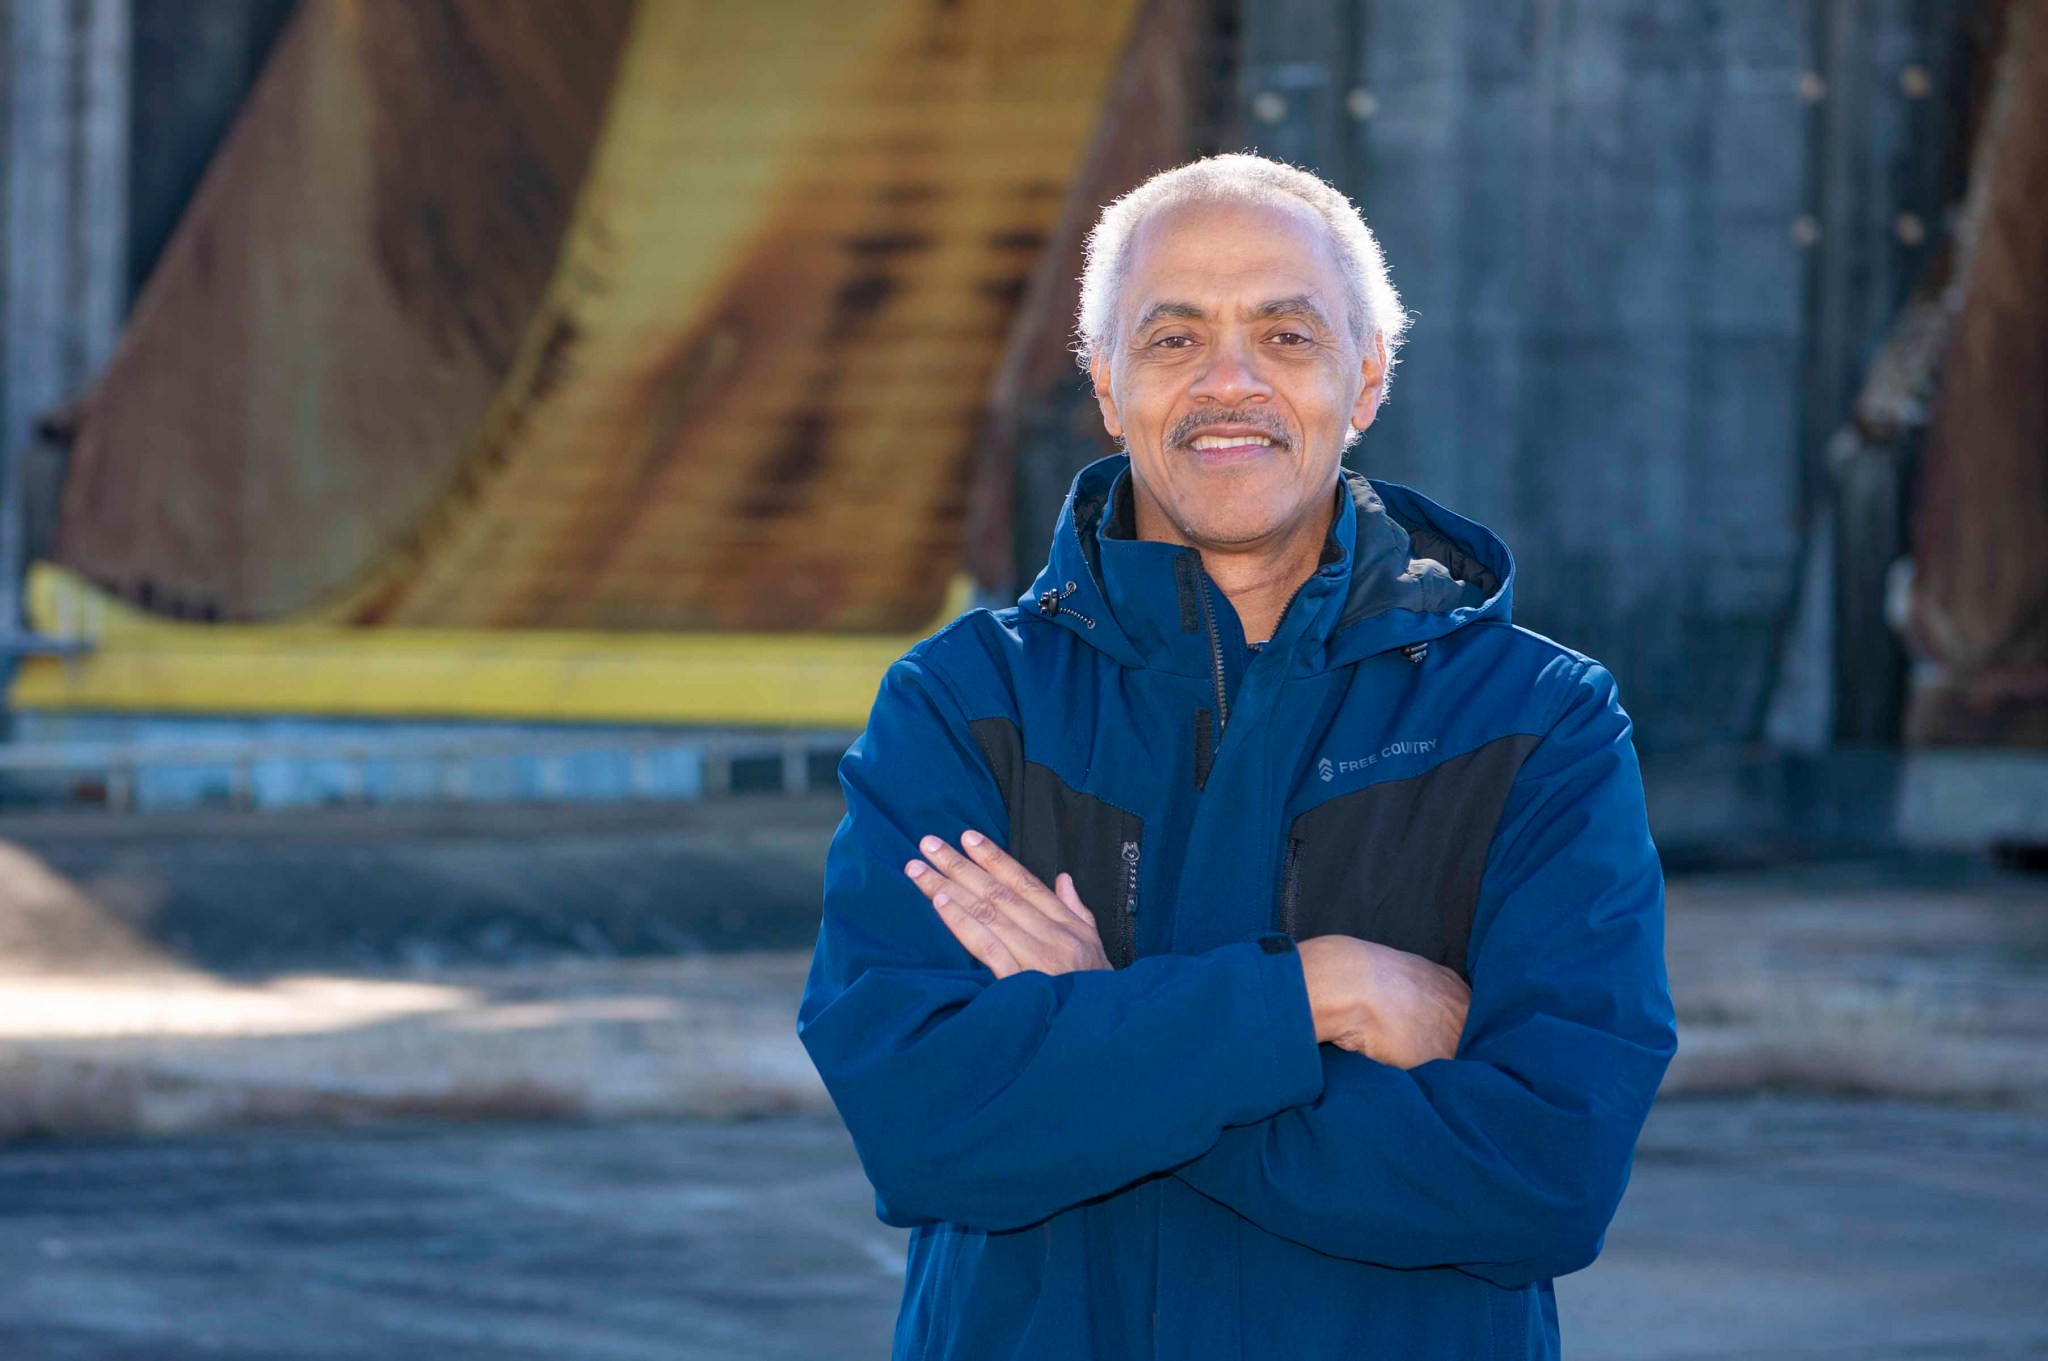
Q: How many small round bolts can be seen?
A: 6